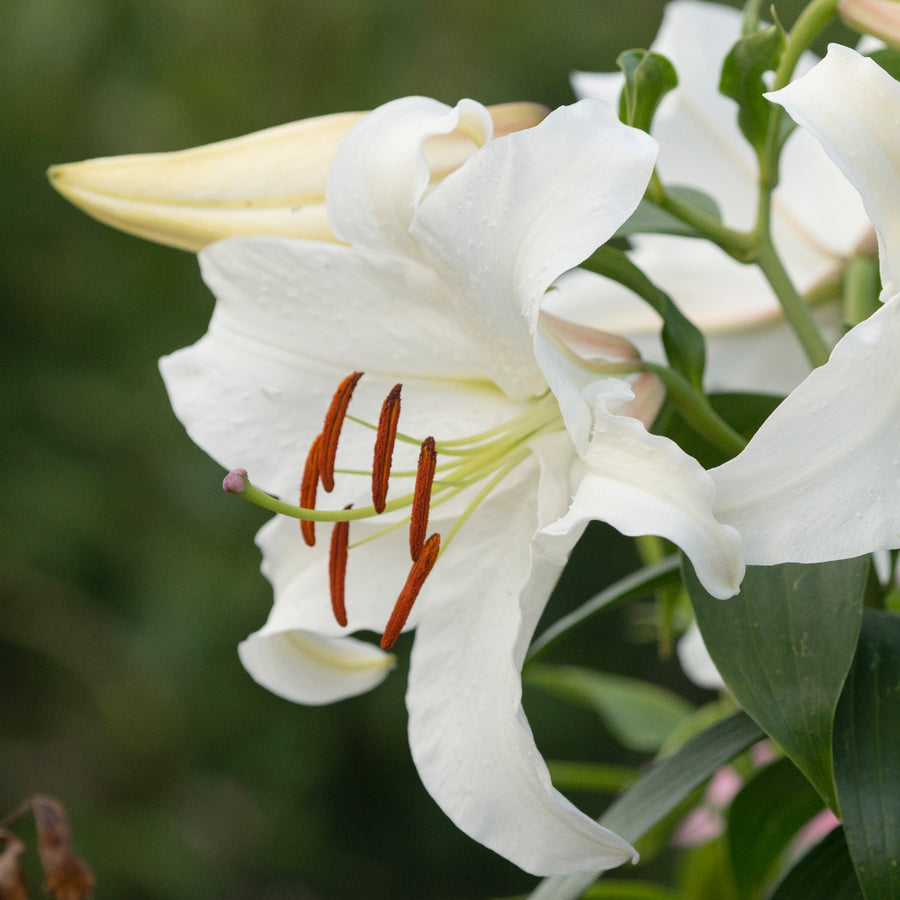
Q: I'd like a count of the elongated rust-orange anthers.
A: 6